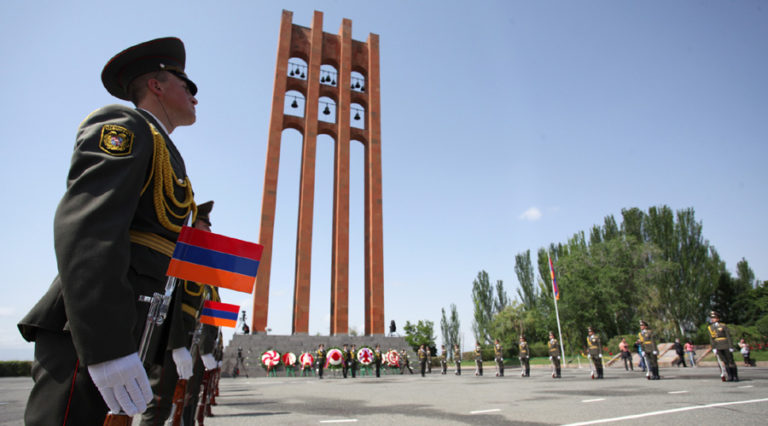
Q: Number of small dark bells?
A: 12